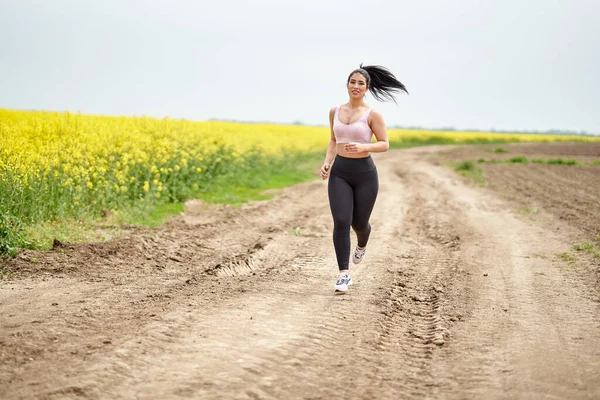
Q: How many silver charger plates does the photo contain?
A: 0